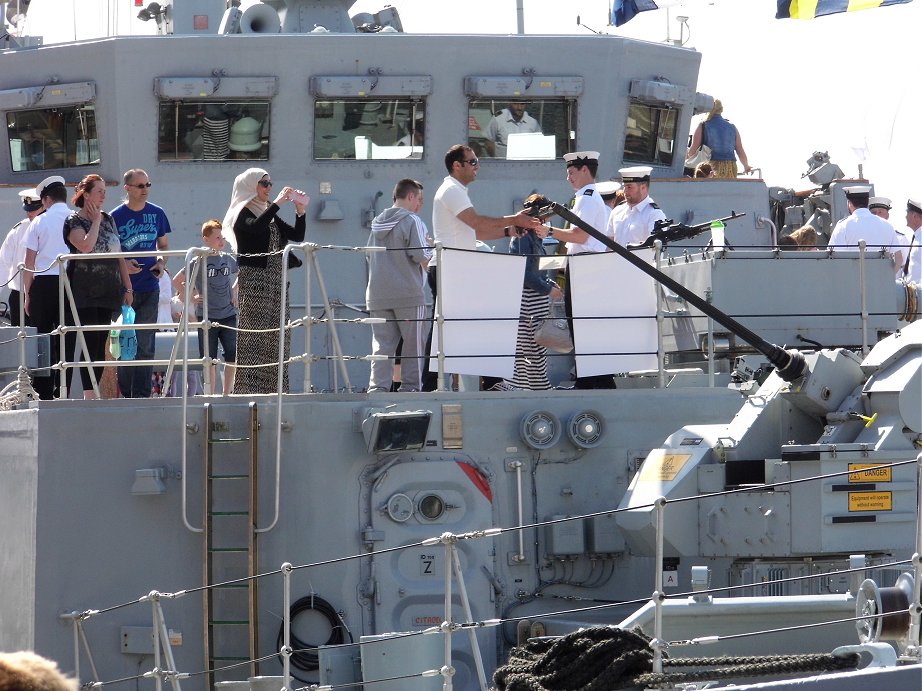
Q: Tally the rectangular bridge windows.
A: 5